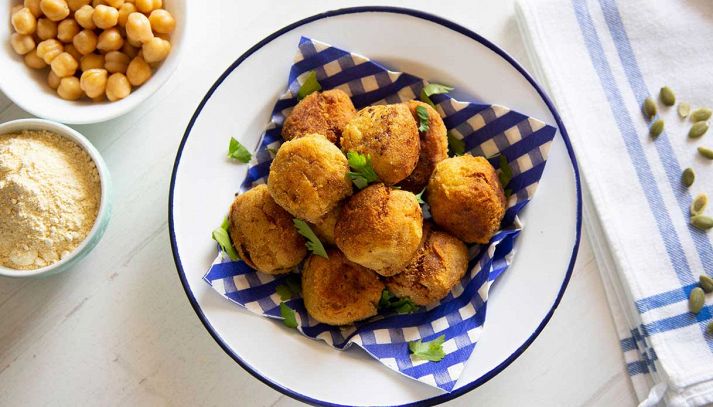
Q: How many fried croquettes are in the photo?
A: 10